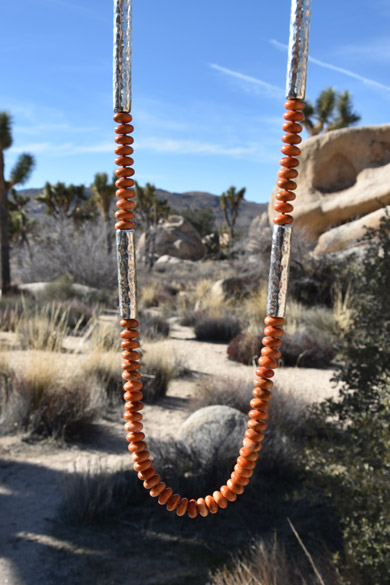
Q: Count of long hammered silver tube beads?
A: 4